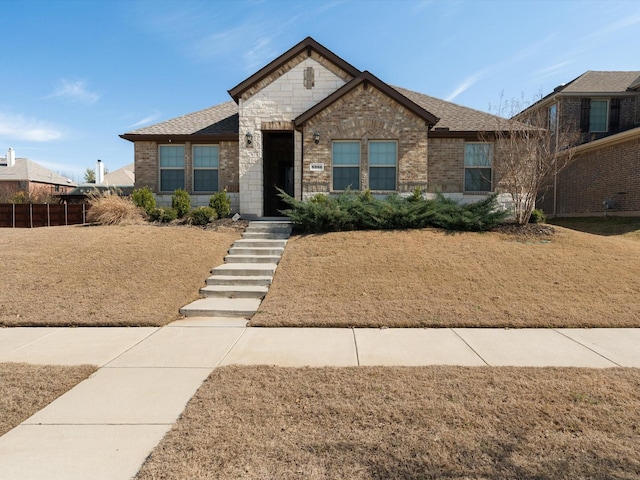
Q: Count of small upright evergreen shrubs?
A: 3